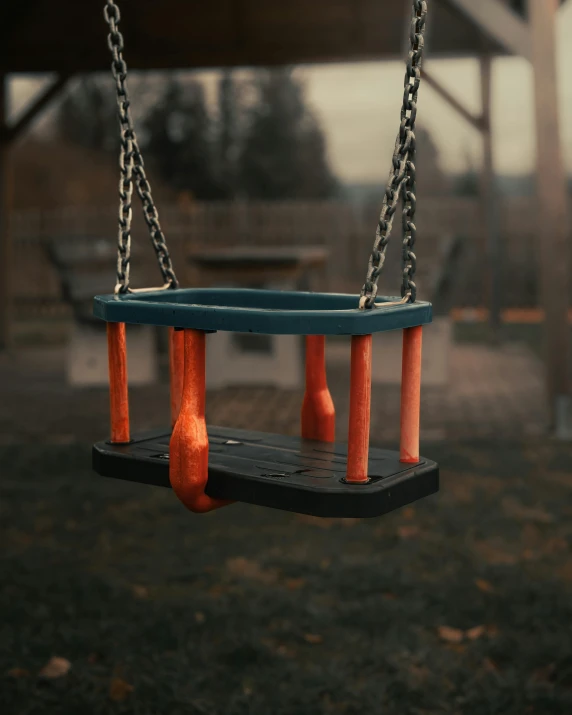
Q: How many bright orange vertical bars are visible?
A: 6